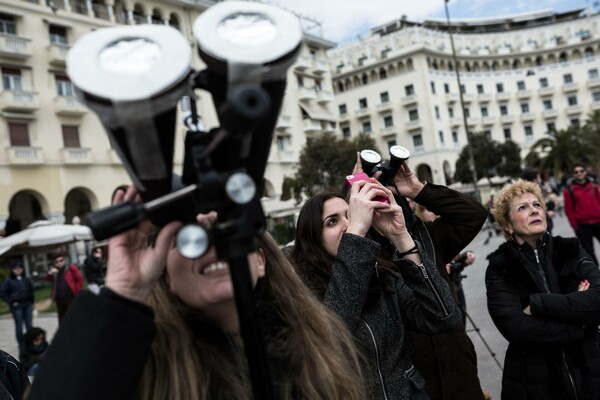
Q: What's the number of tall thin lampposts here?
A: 1